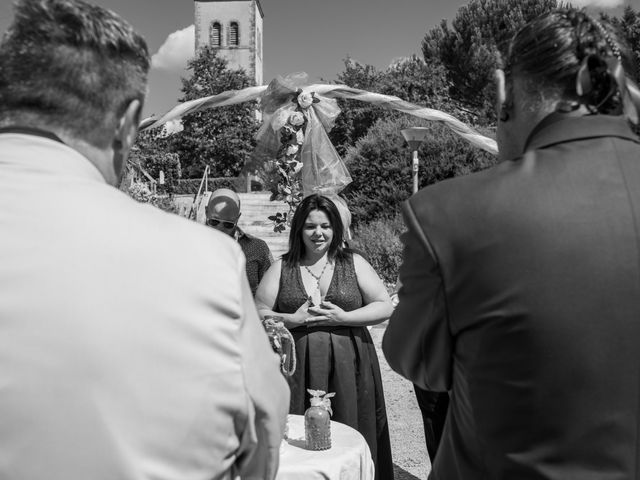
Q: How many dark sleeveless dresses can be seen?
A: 1